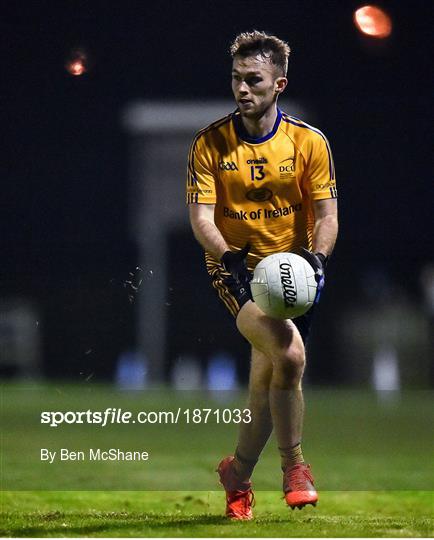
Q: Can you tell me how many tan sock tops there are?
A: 2